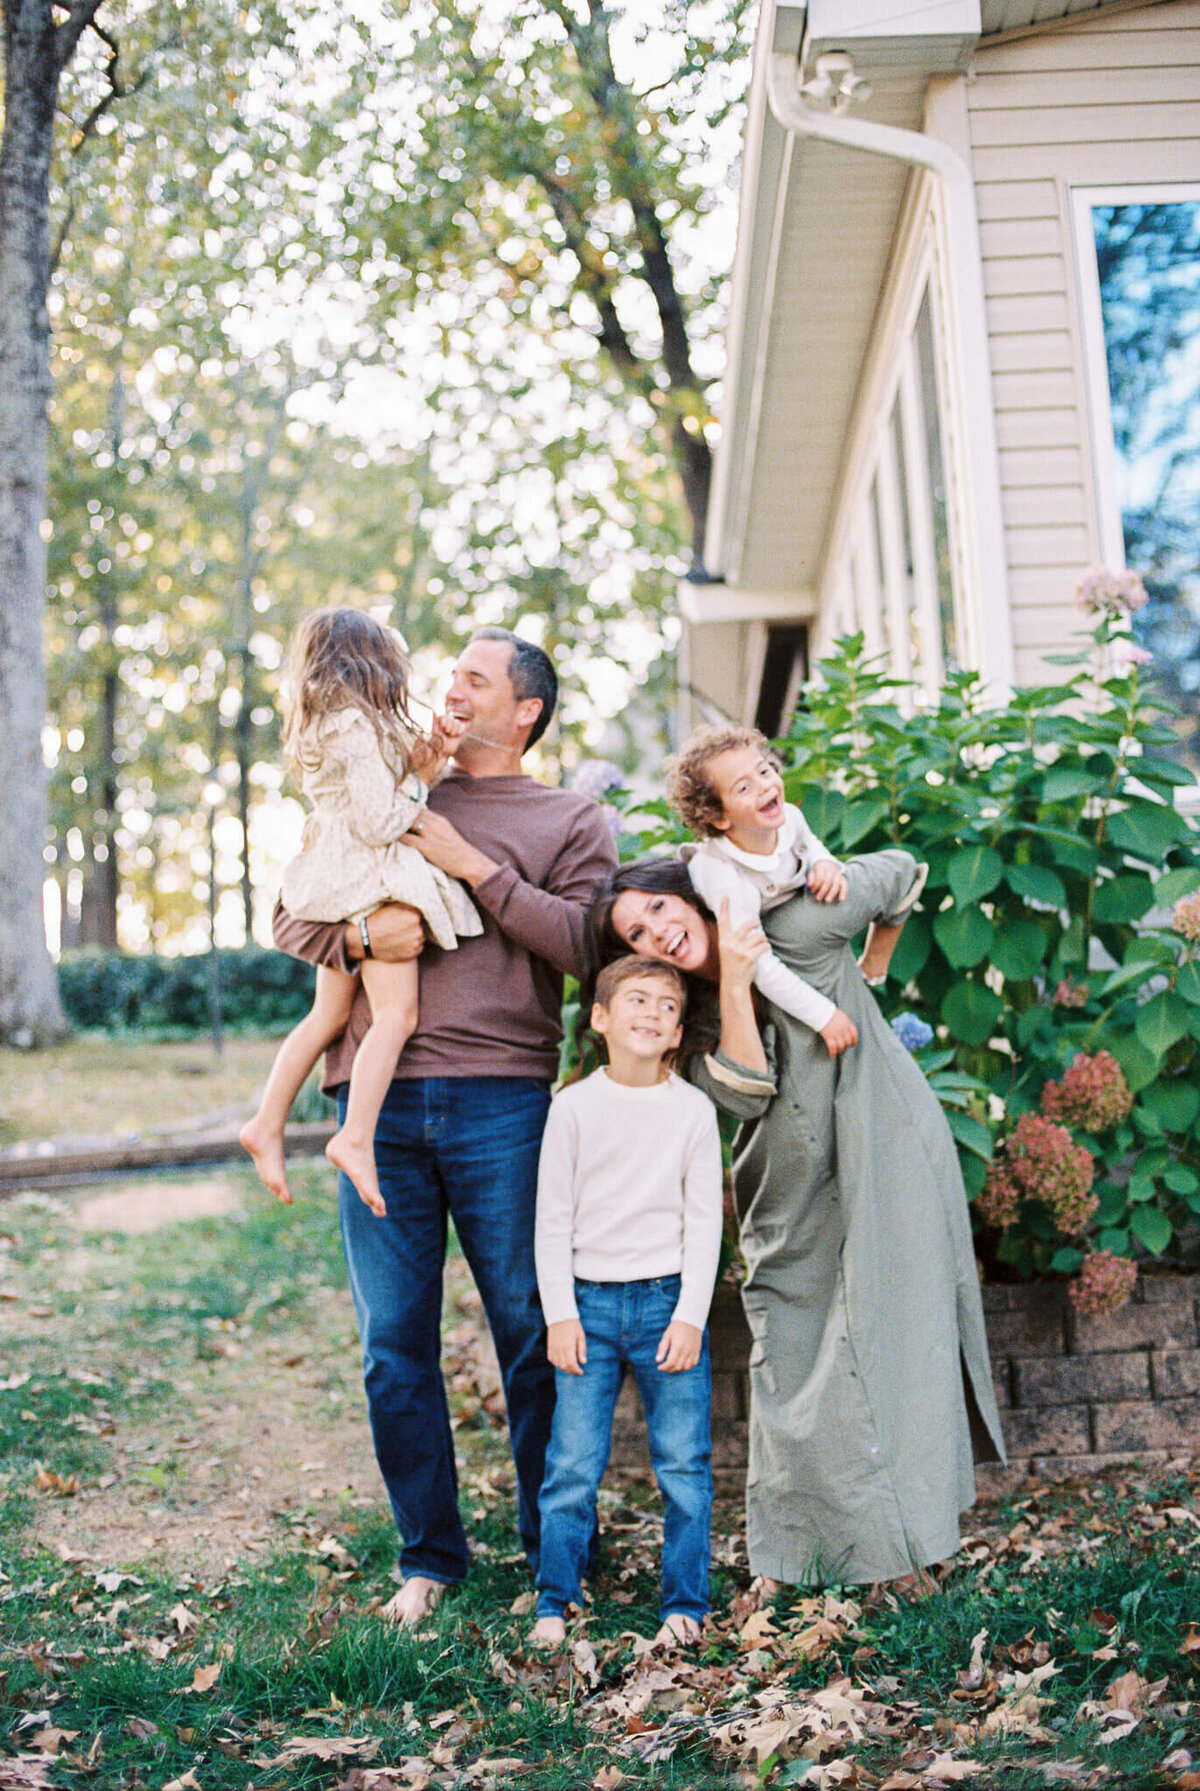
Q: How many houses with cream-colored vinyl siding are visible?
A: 1